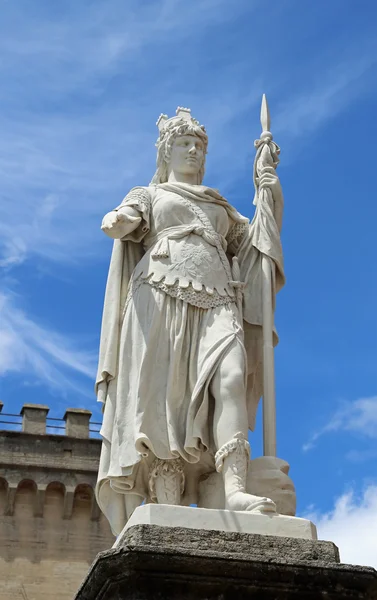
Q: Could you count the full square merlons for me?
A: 2